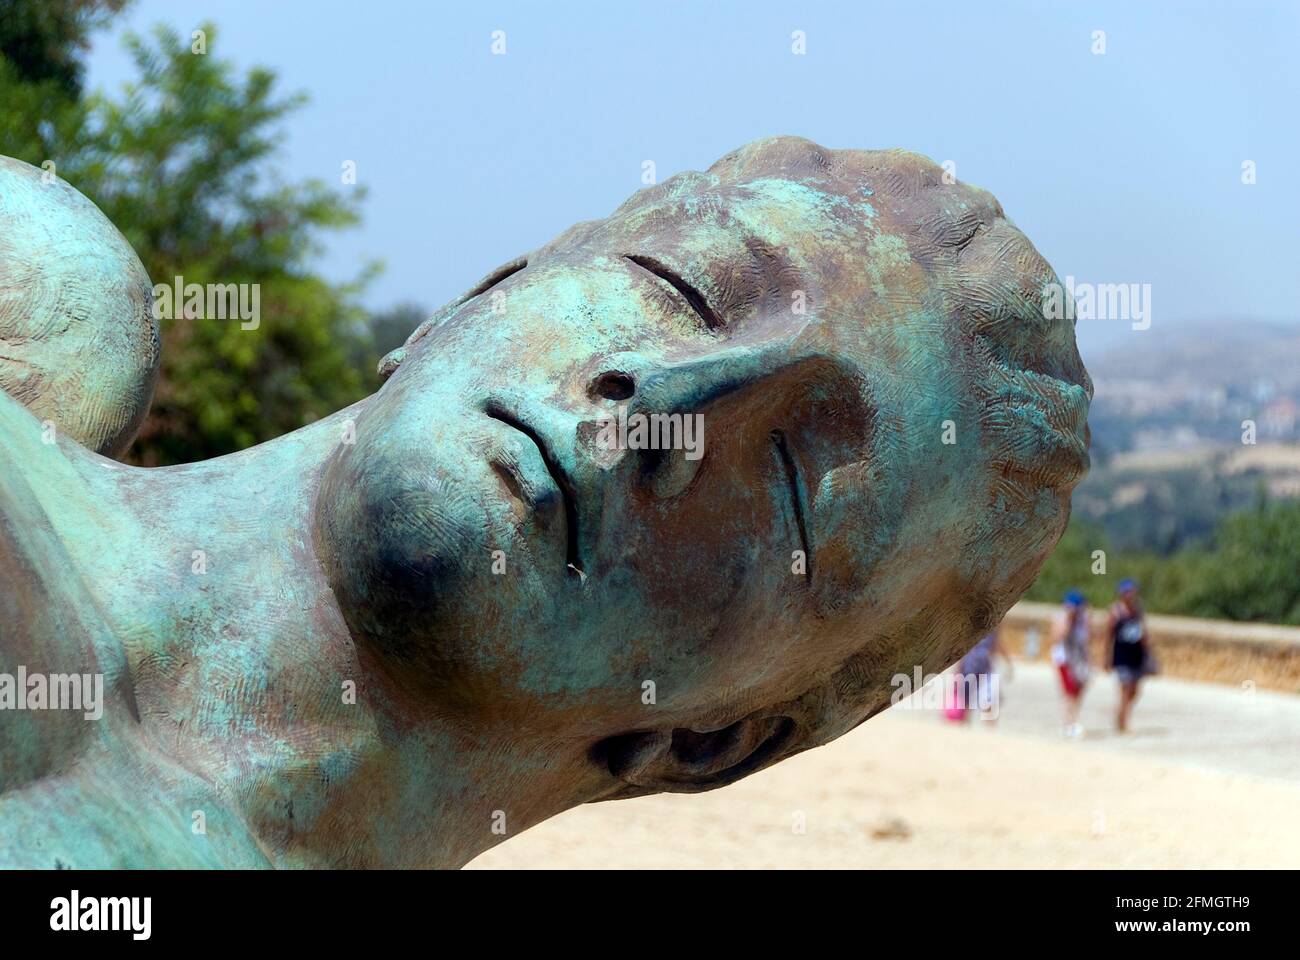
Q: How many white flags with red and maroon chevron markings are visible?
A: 0